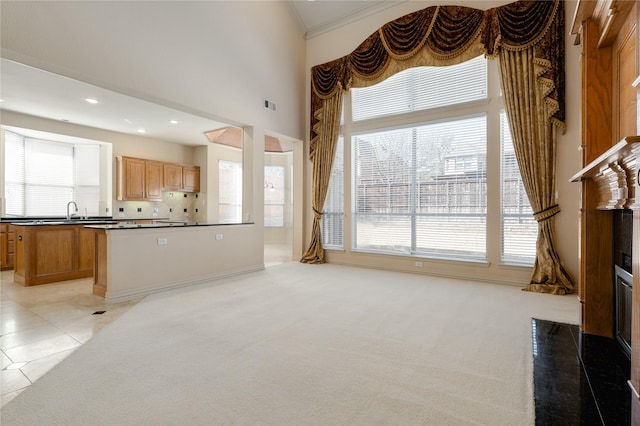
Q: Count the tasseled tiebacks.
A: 2